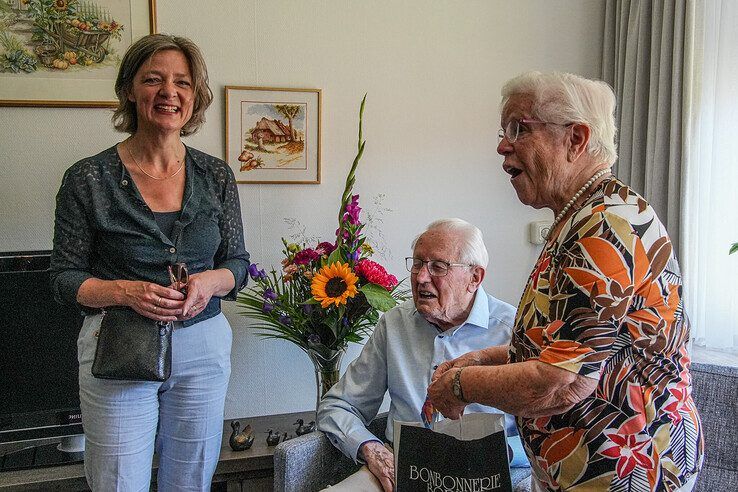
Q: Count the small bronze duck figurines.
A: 4